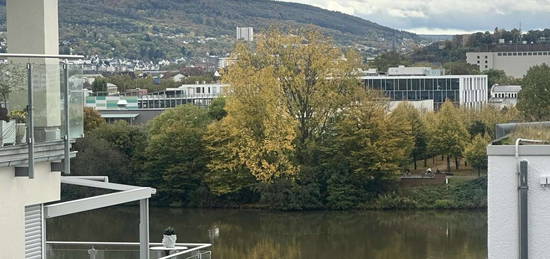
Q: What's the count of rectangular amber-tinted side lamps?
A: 0